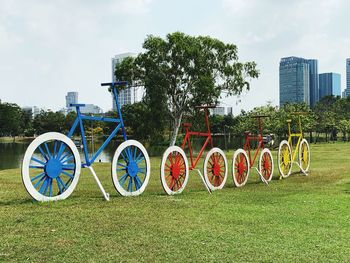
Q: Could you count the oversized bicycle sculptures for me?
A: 4